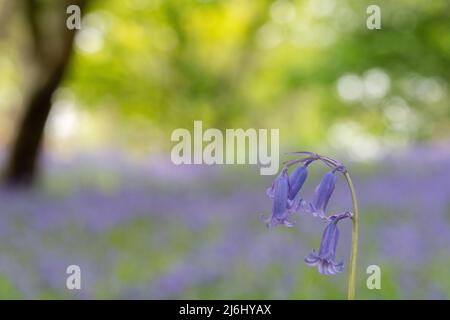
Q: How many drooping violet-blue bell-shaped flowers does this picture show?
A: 4